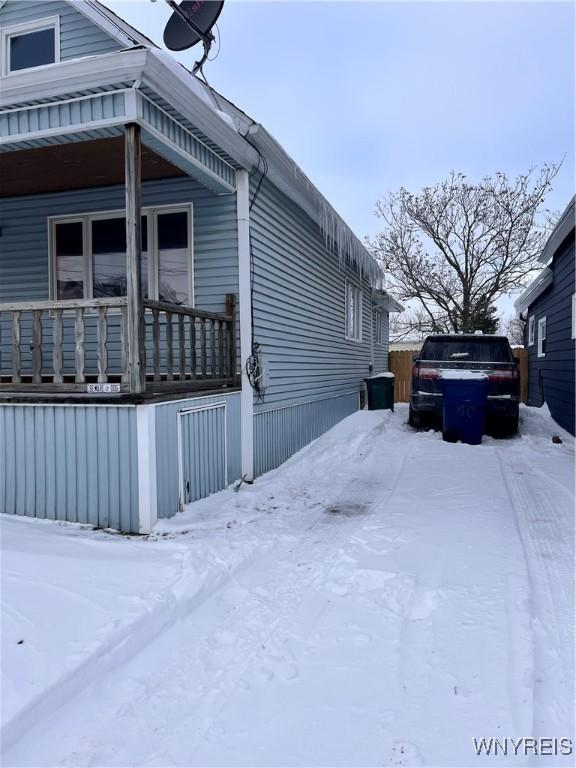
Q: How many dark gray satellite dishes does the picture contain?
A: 1